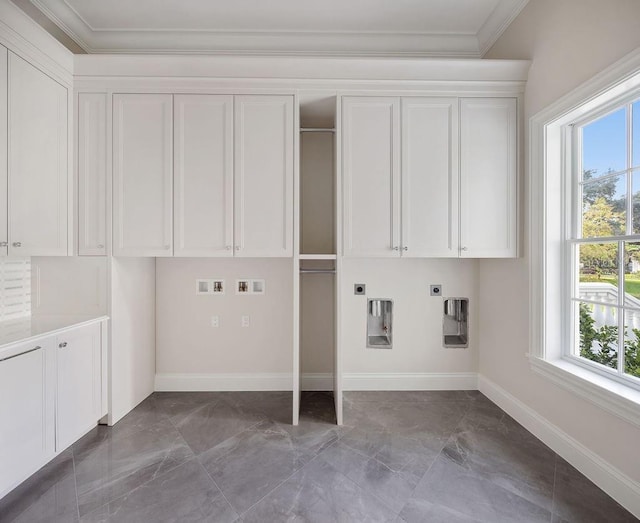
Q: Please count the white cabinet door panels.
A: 11